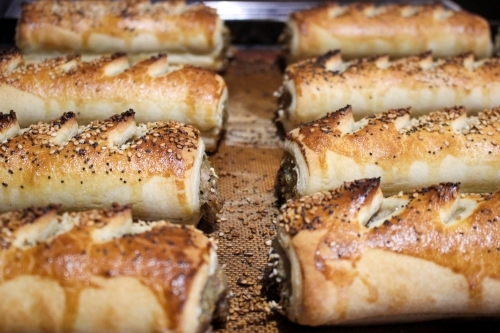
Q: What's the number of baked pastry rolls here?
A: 8